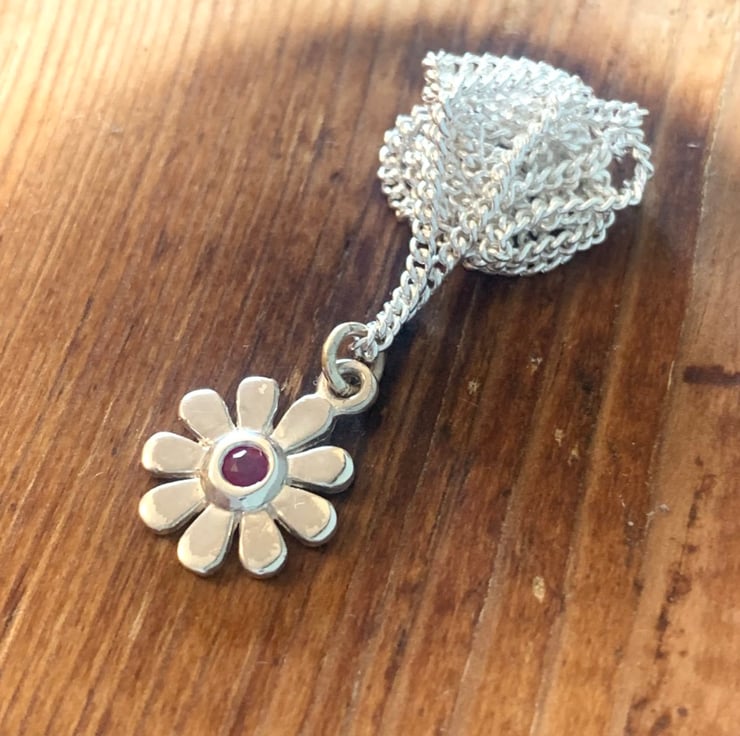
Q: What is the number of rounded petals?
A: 9